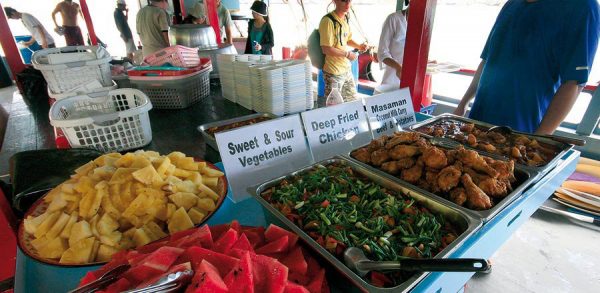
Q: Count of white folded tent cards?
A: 3